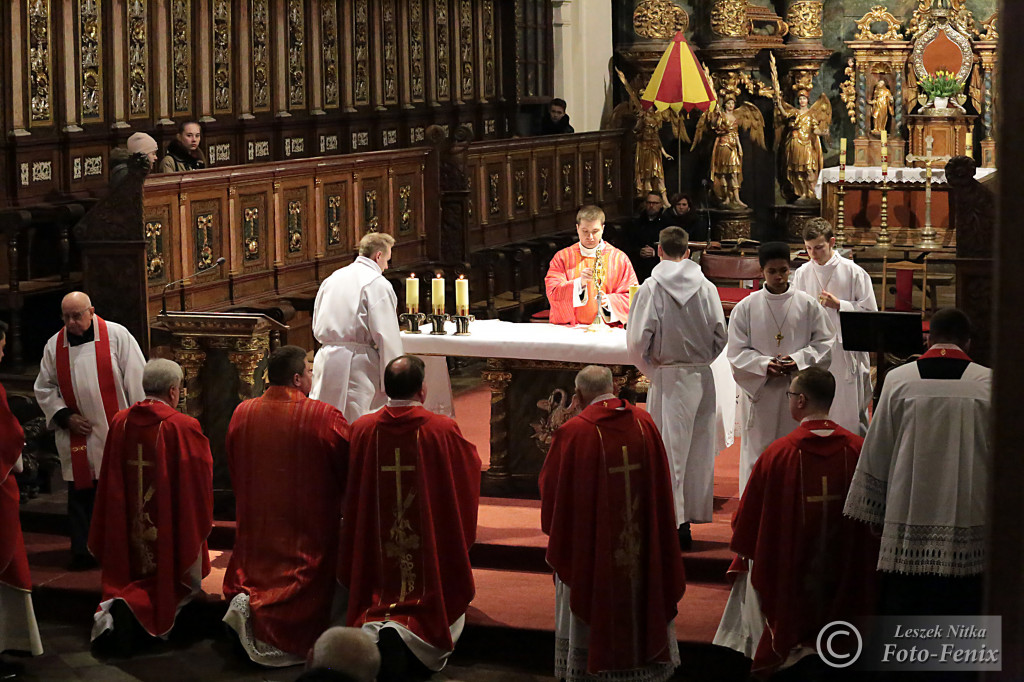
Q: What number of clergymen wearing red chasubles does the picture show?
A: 7